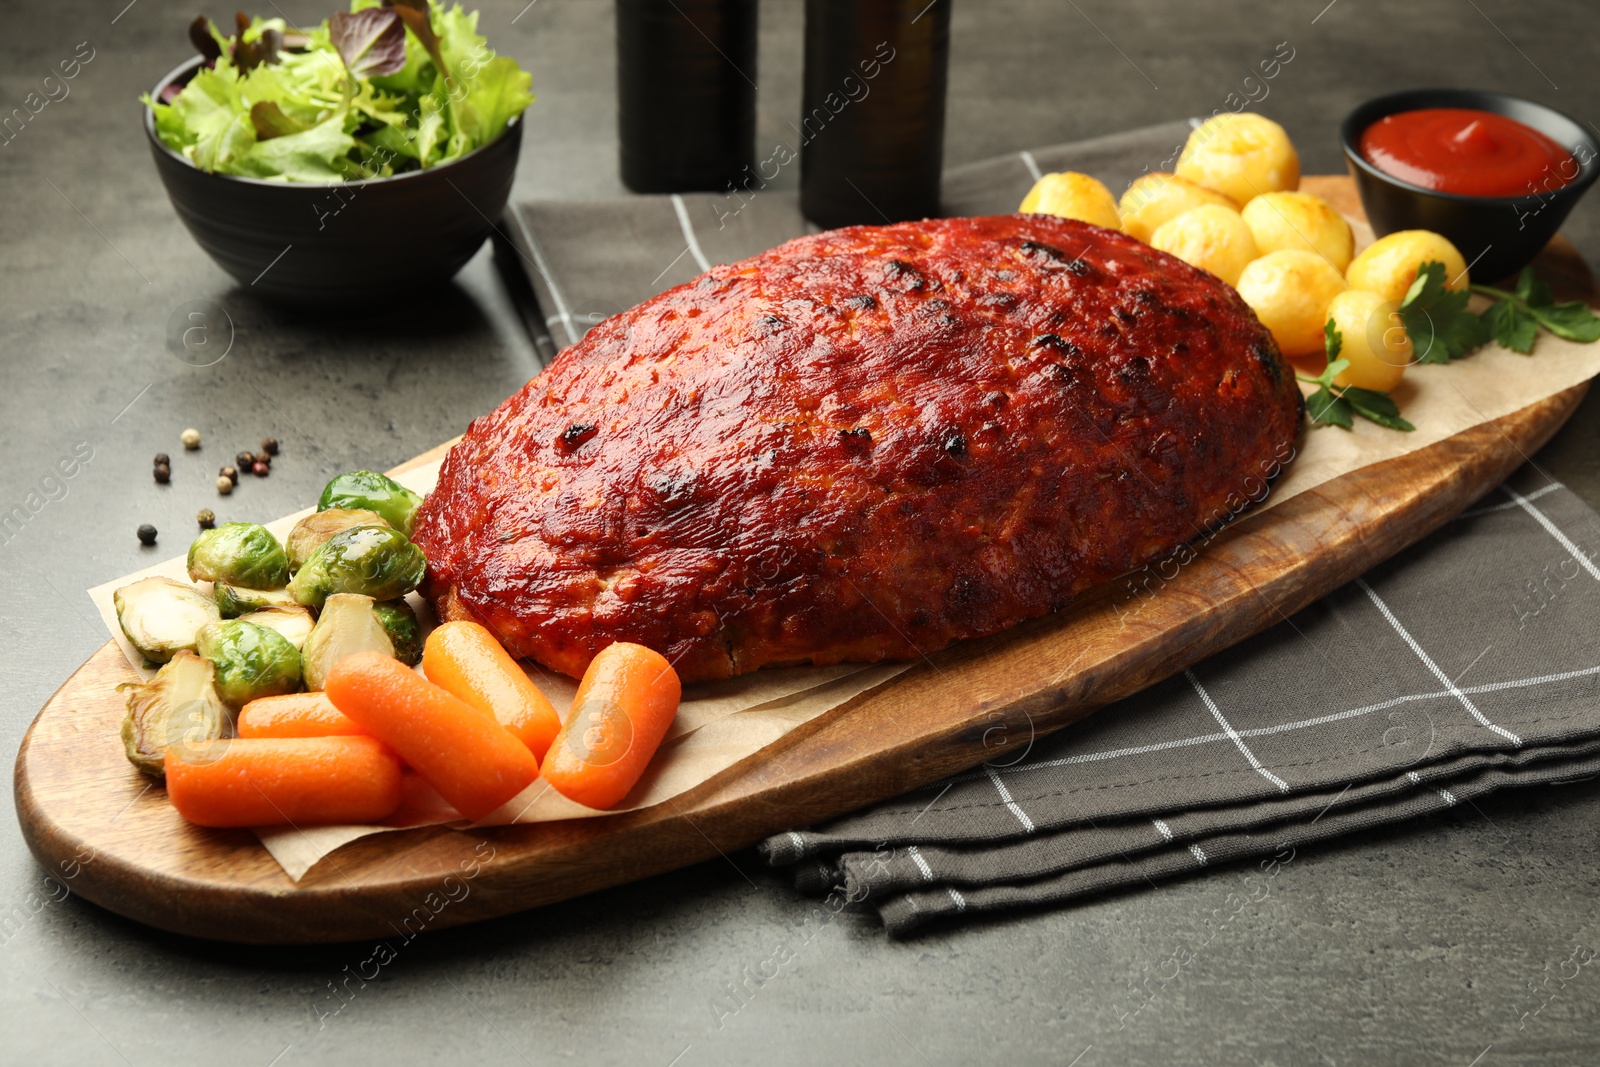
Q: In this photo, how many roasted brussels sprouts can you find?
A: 11